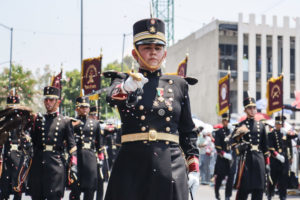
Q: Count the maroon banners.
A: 5